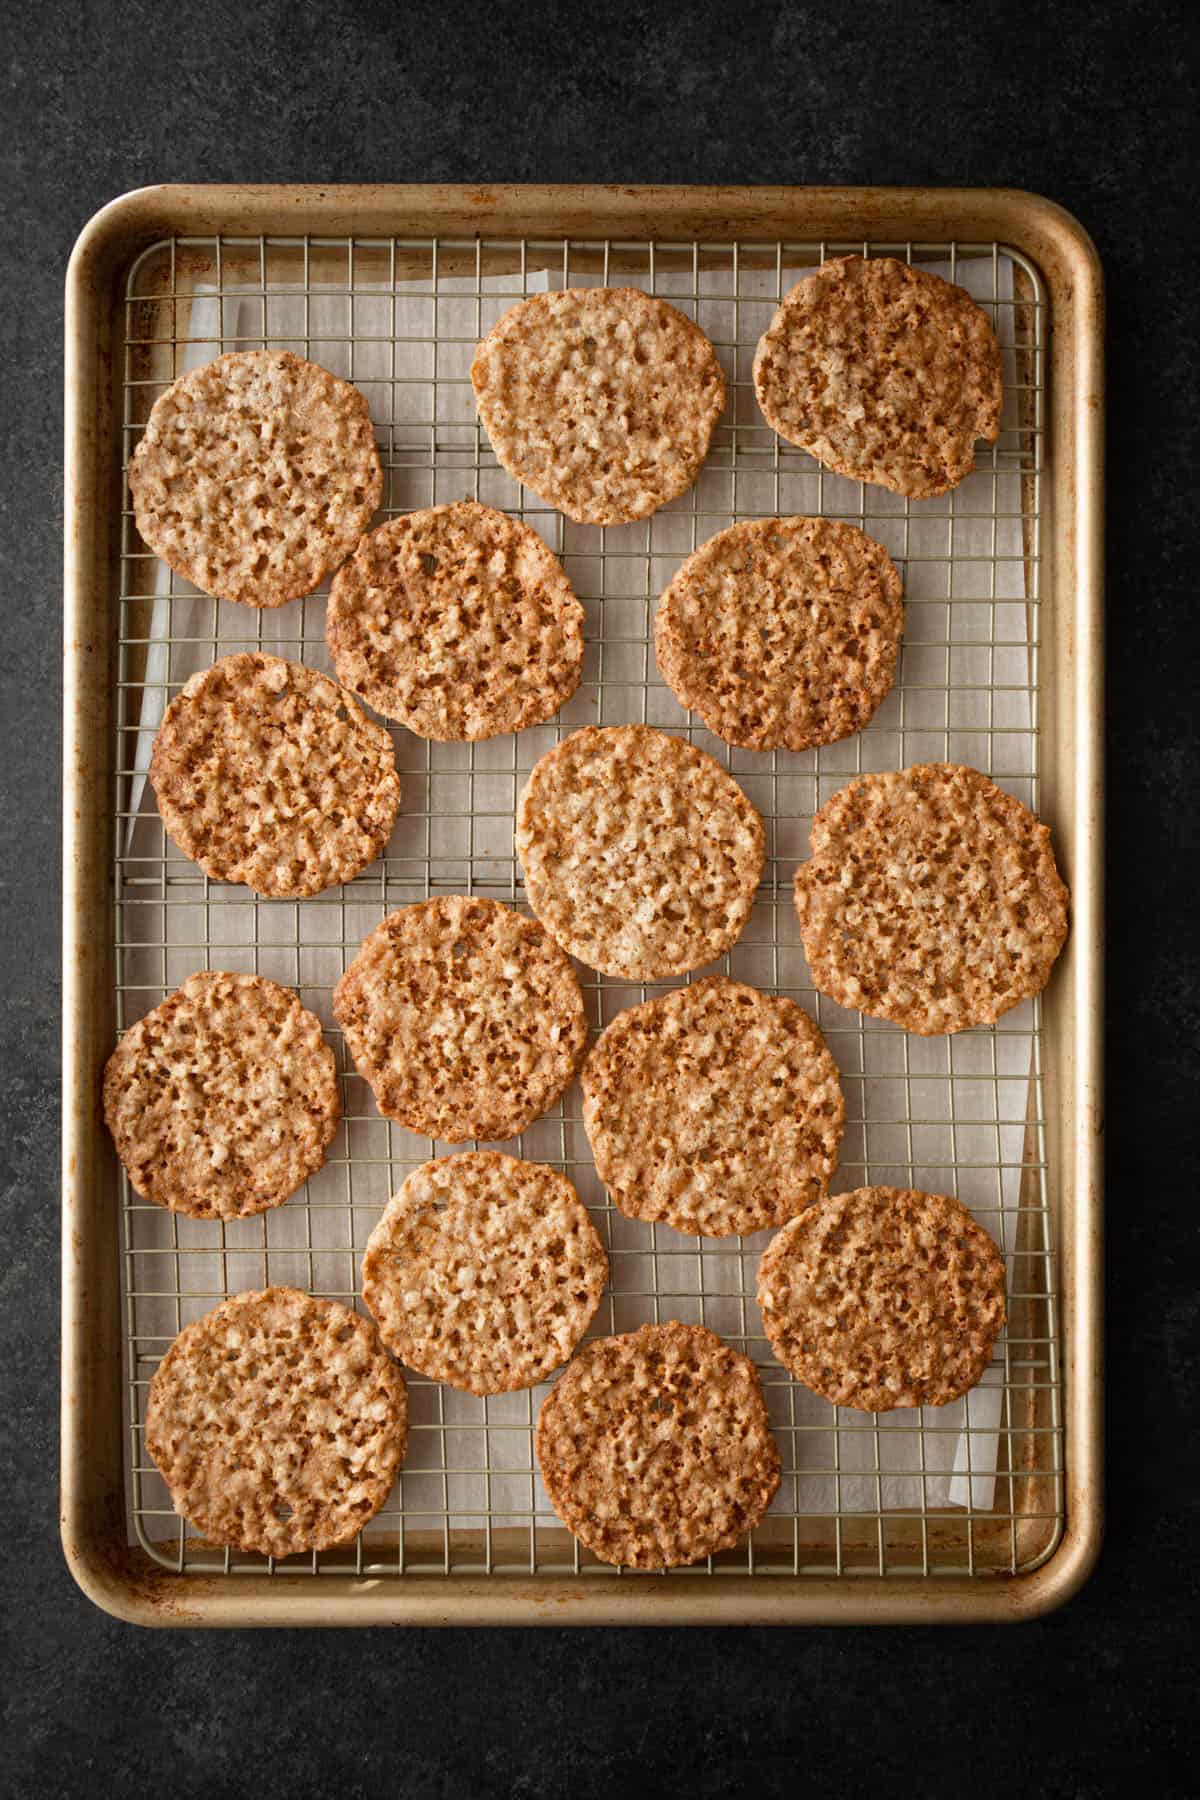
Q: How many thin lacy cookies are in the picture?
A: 15